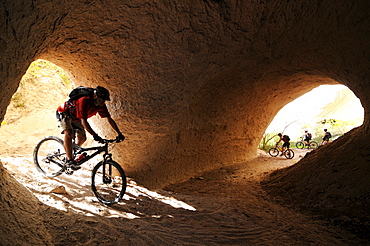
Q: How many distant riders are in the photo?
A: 3